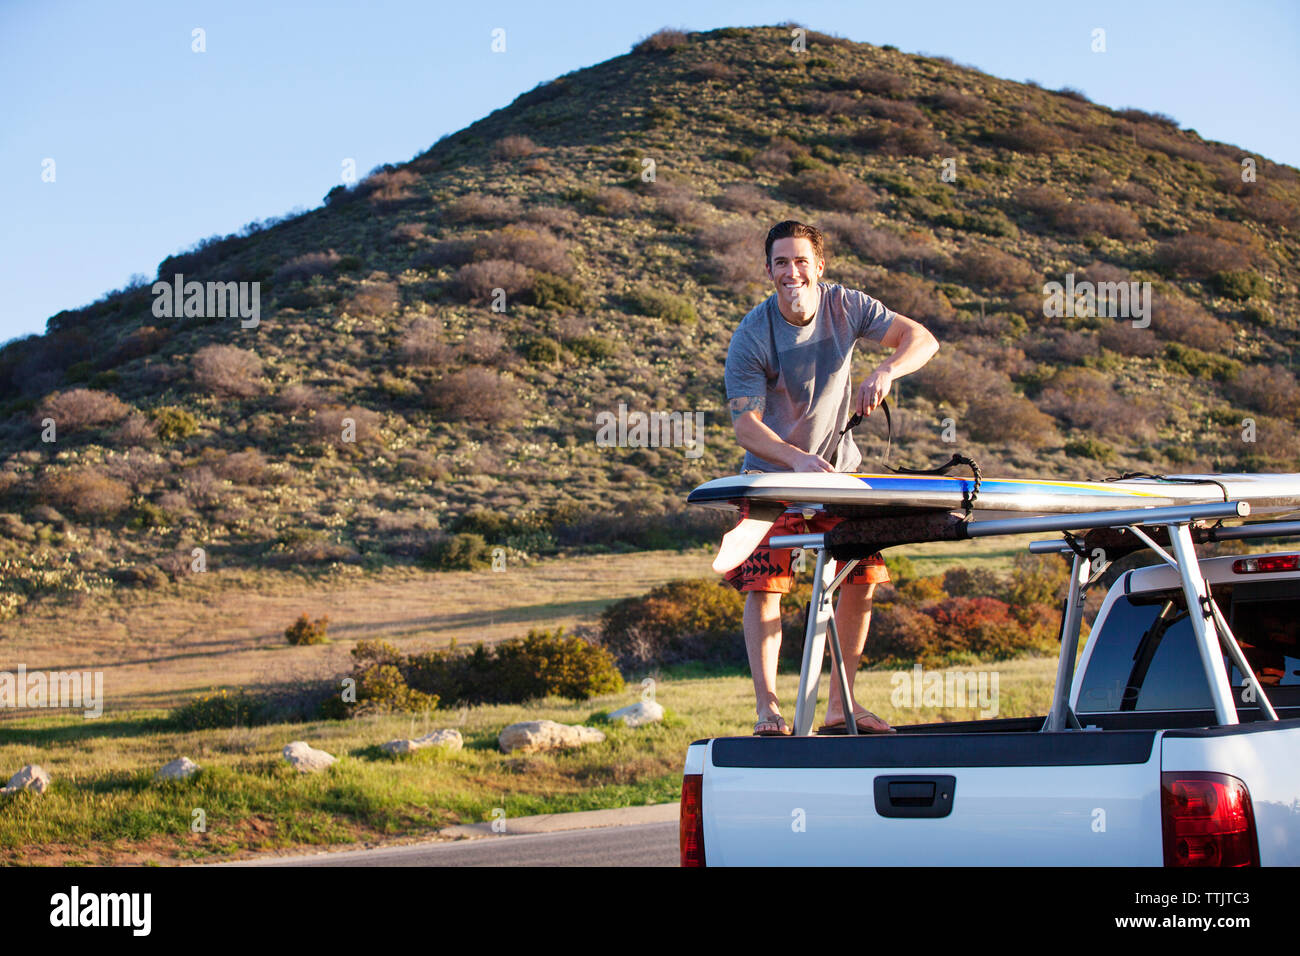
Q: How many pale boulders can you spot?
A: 6